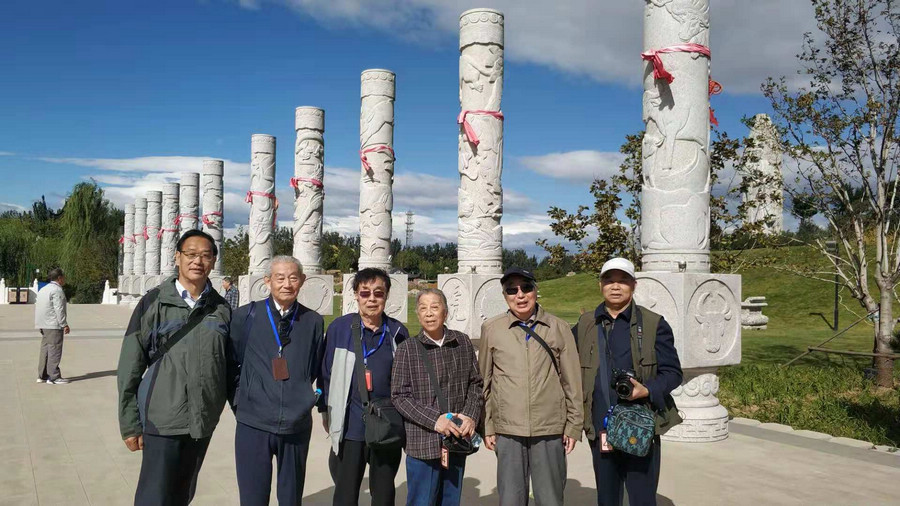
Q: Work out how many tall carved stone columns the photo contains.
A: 11